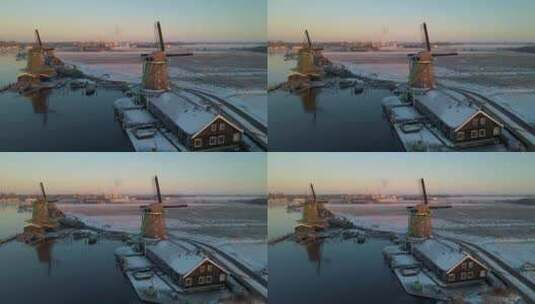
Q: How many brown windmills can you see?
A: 8